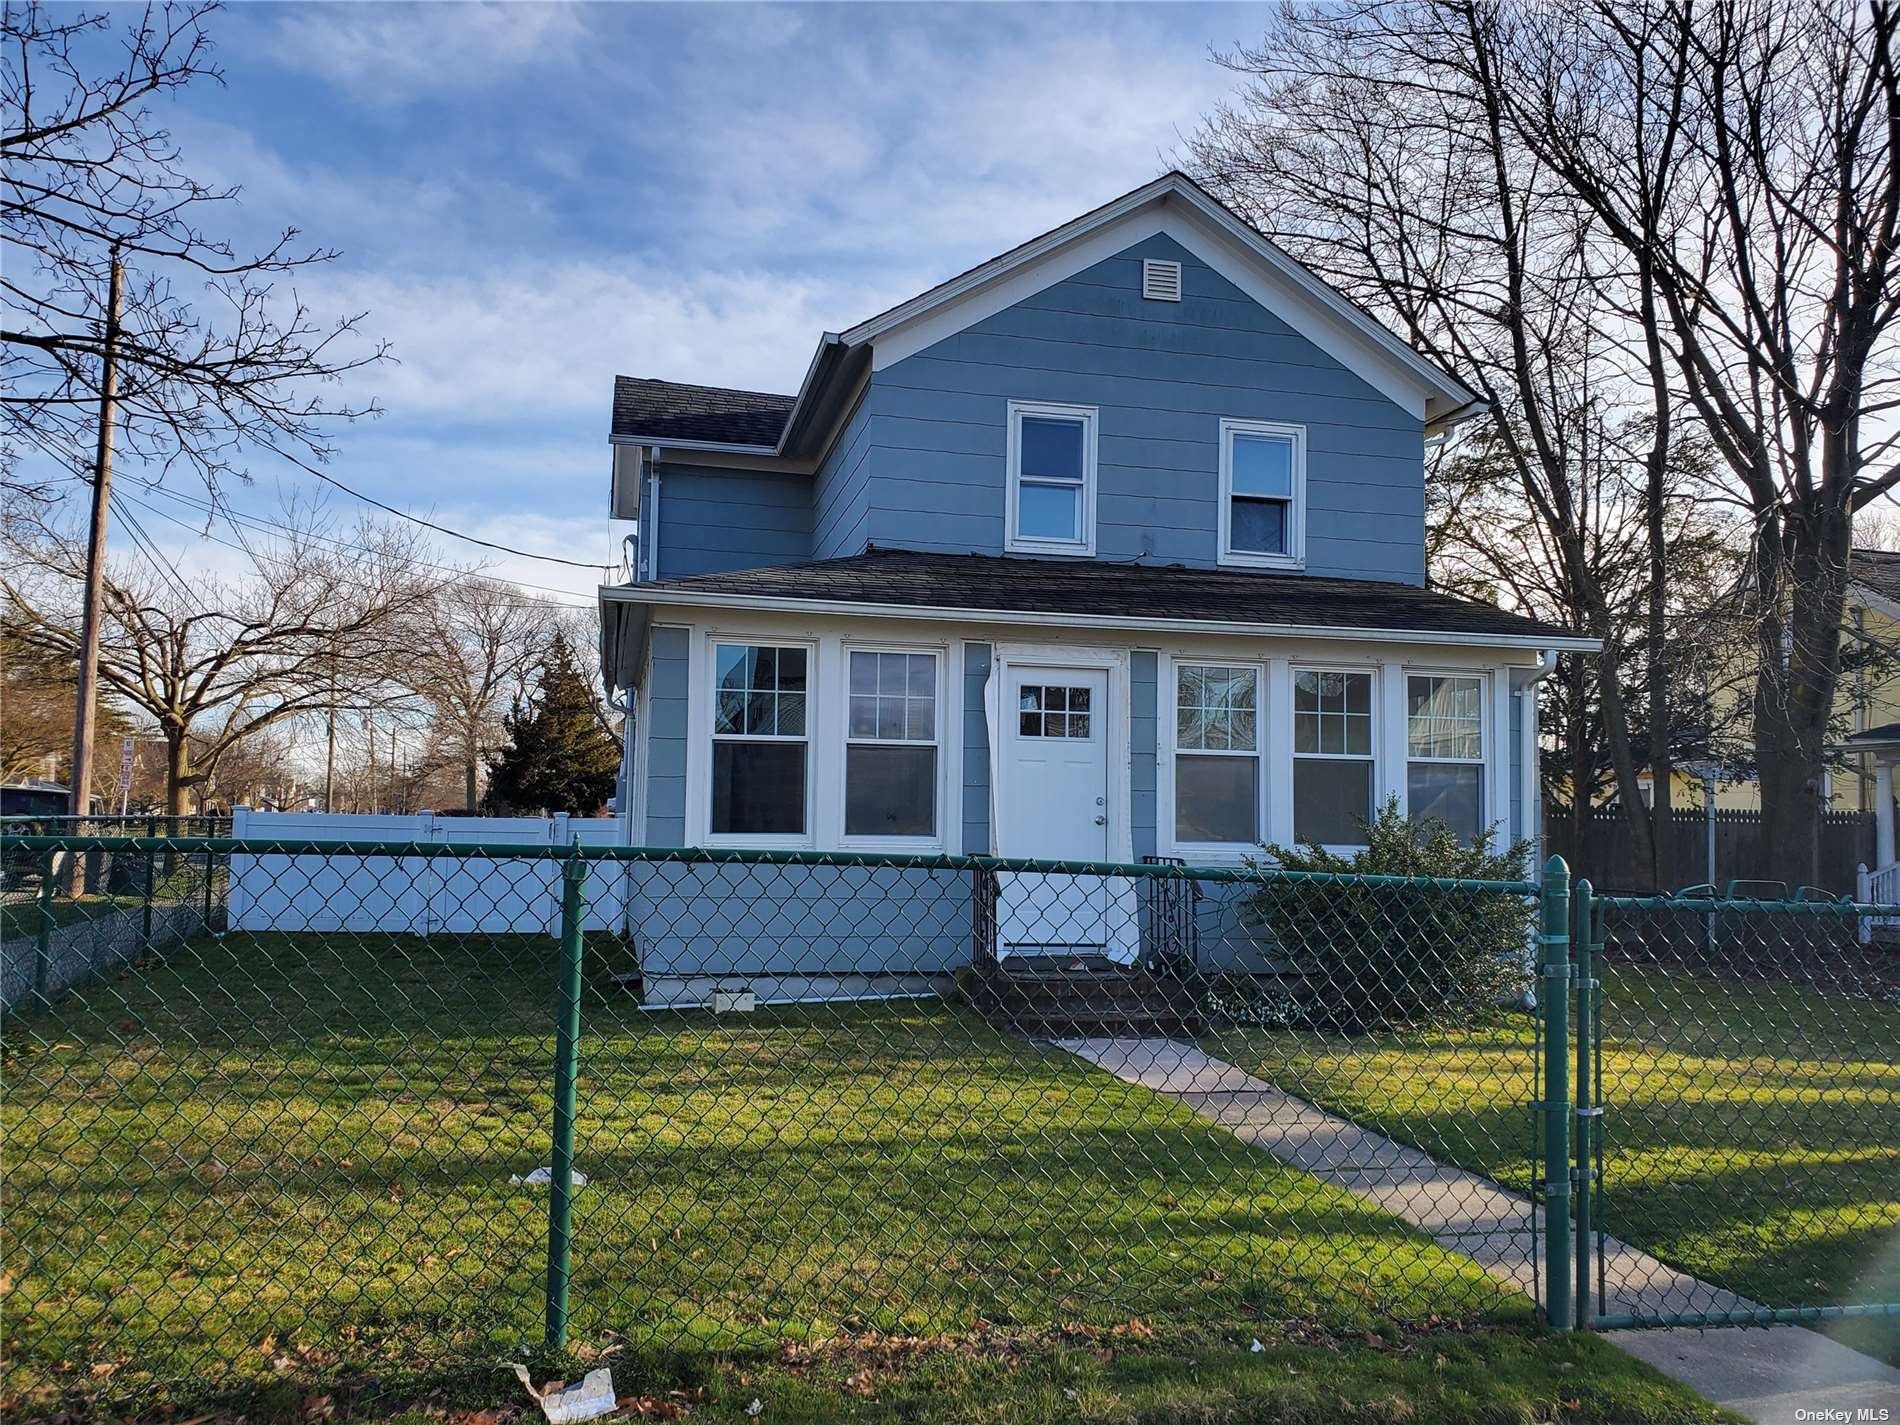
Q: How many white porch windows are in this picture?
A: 5